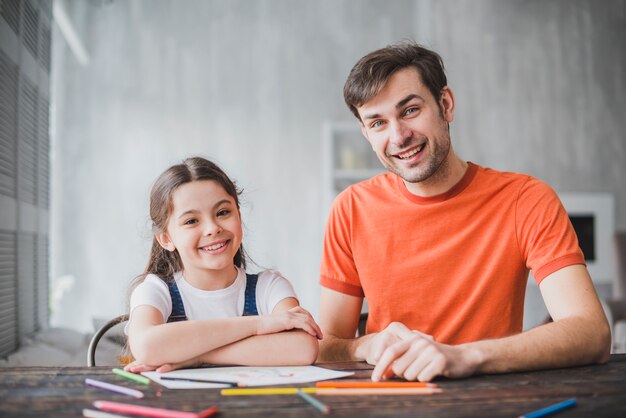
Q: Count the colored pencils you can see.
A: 11